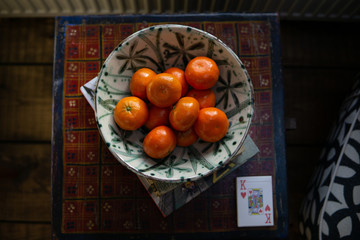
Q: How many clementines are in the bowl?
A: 11